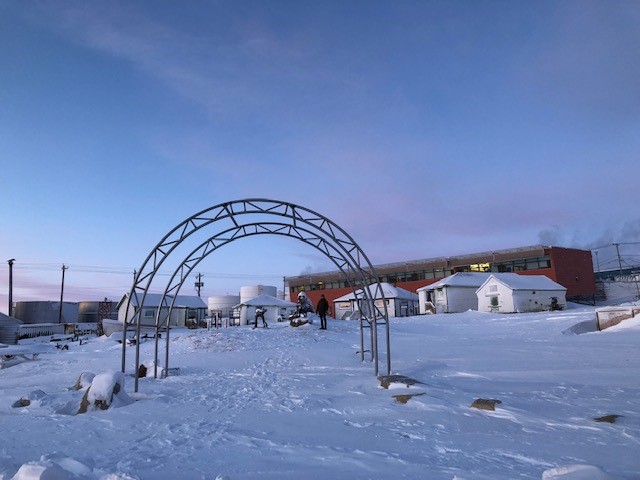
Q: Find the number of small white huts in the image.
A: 5